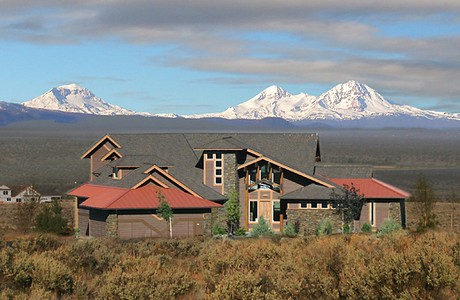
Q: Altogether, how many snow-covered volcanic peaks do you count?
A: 3